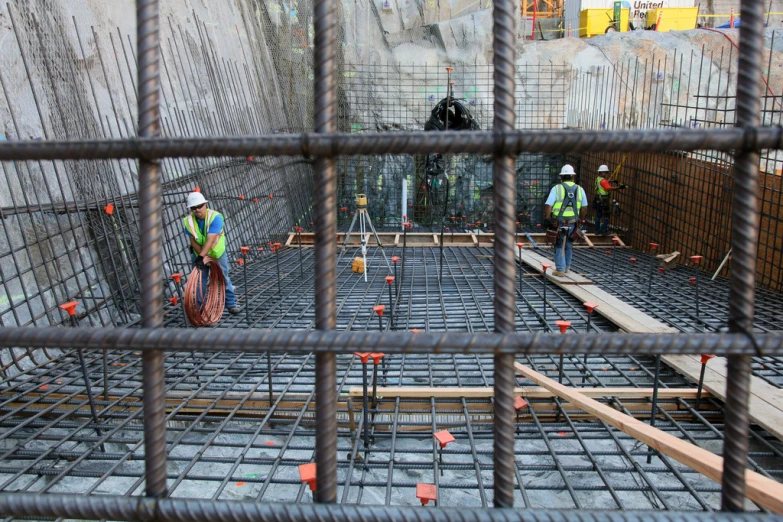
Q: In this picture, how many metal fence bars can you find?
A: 7